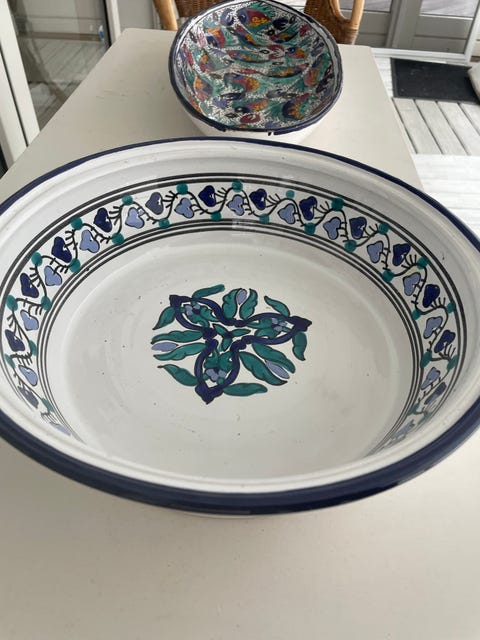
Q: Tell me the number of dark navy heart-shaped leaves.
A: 14